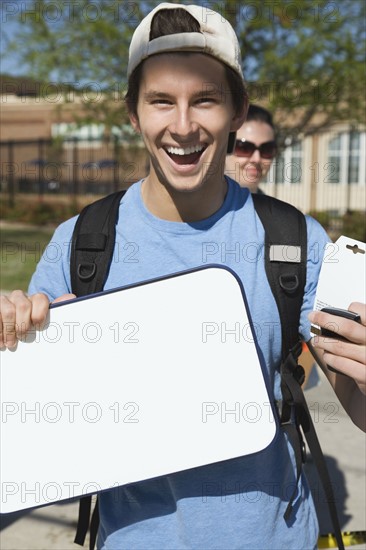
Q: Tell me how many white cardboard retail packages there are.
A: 1